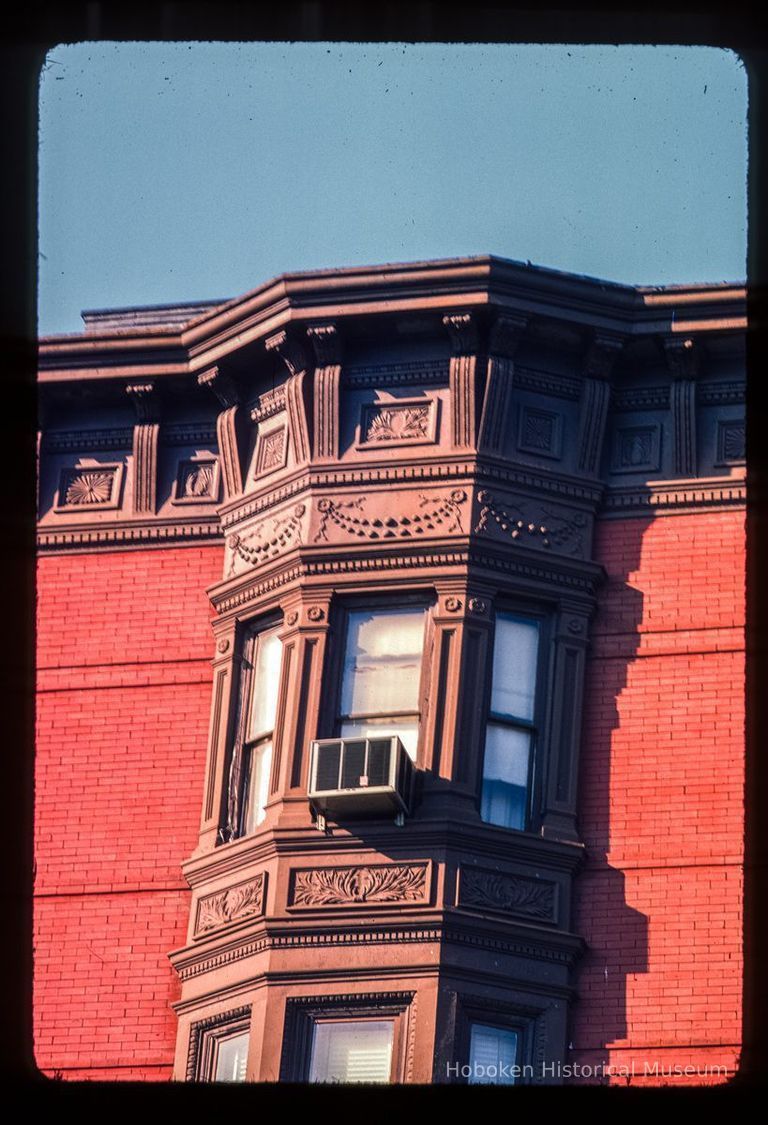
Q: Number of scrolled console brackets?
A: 8